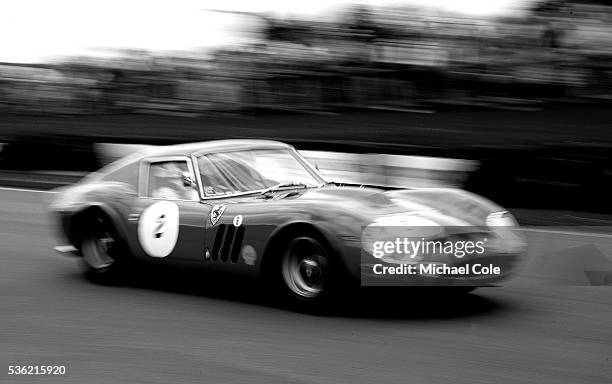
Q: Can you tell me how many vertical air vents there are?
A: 3